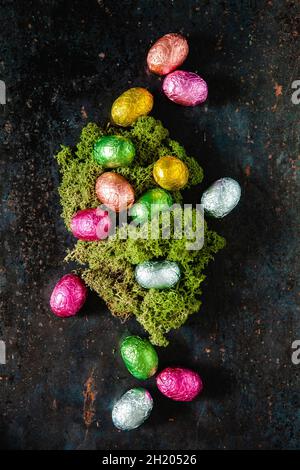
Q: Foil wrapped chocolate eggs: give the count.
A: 14